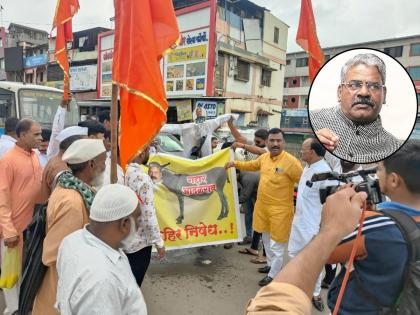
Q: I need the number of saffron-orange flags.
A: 3